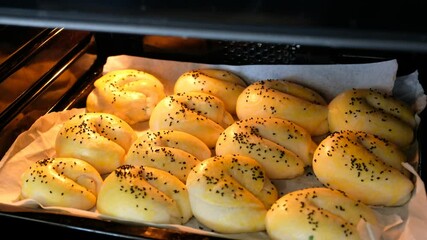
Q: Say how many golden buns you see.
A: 13